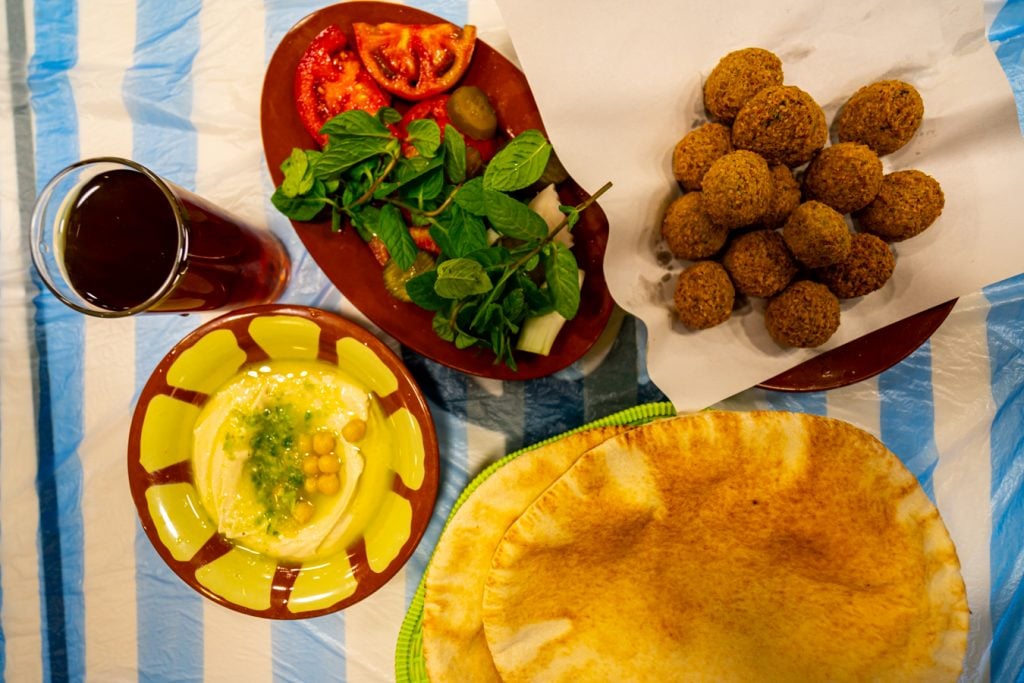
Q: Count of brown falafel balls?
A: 14